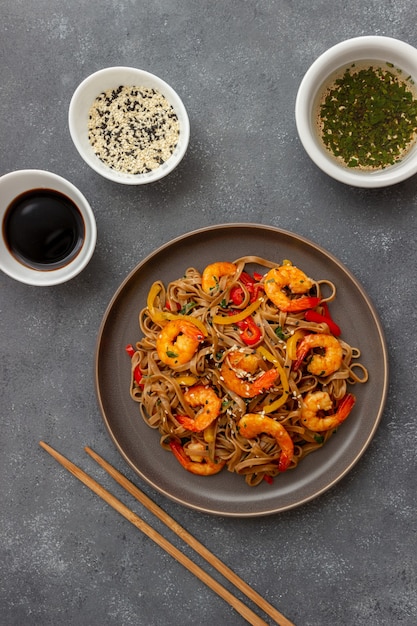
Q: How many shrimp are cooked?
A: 9